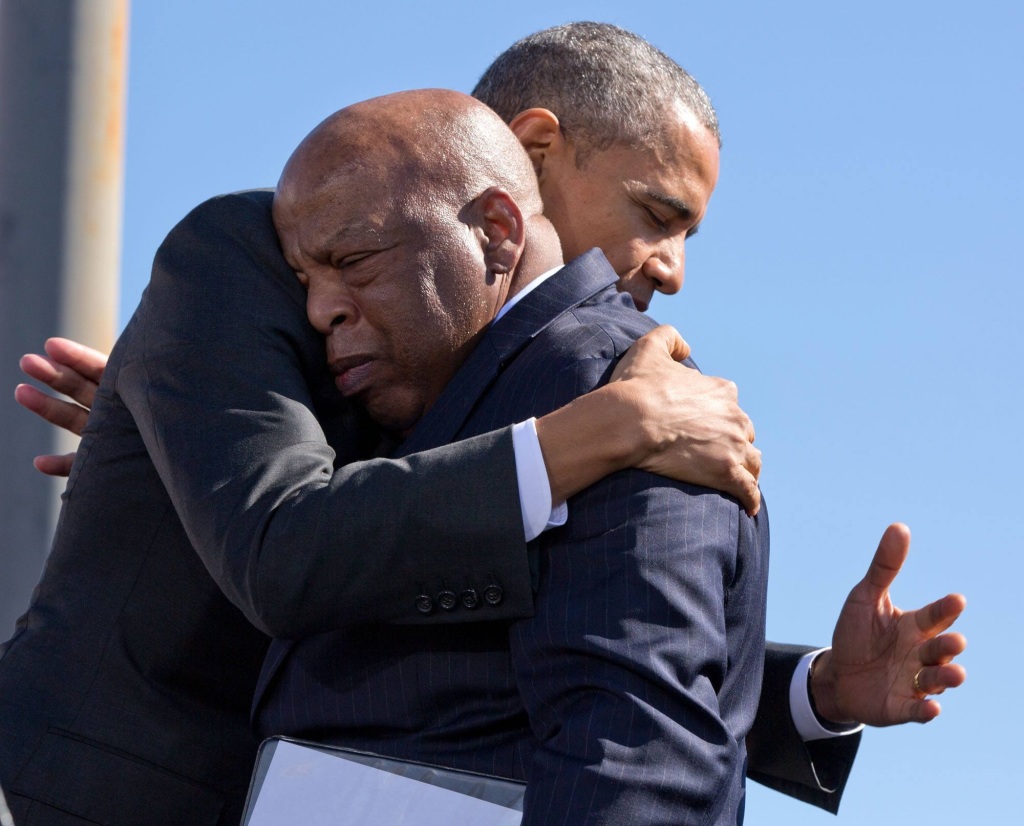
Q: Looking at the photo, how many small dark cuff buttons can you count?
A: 4